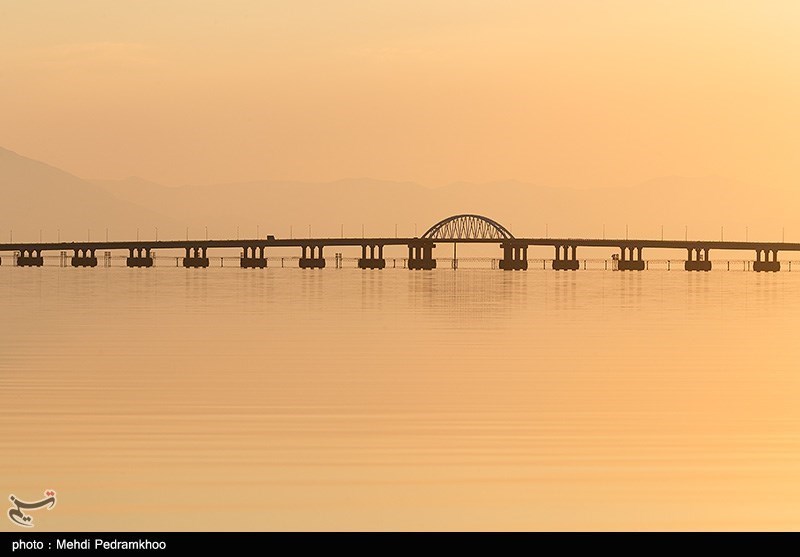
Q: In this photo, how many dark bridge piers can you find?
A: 13